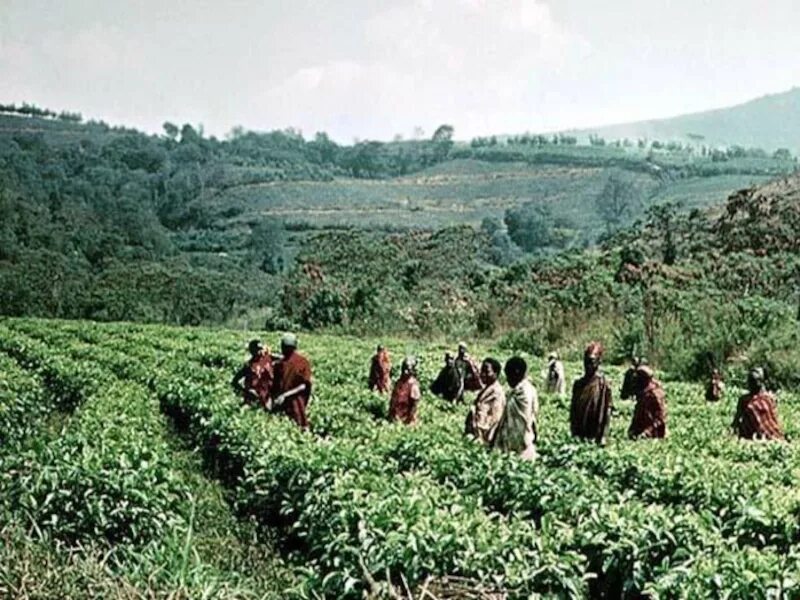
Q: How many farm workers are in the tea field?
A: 14